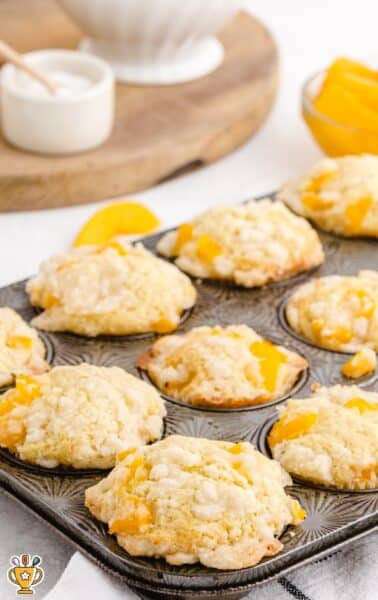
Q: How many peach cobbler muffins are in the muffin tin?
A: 9